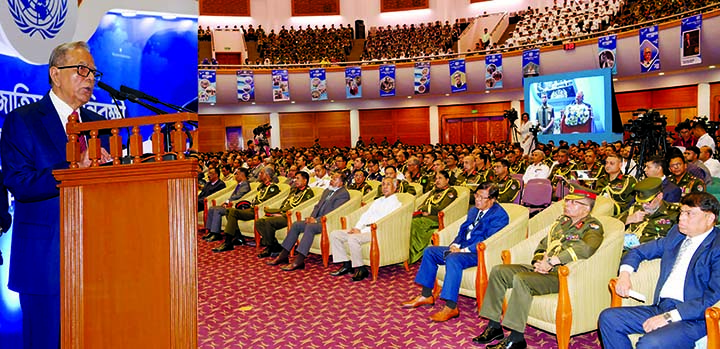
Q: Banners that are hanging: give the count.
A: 13